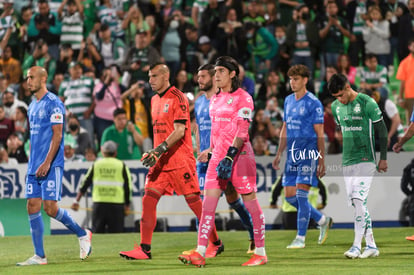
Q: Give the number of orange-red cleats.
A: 4